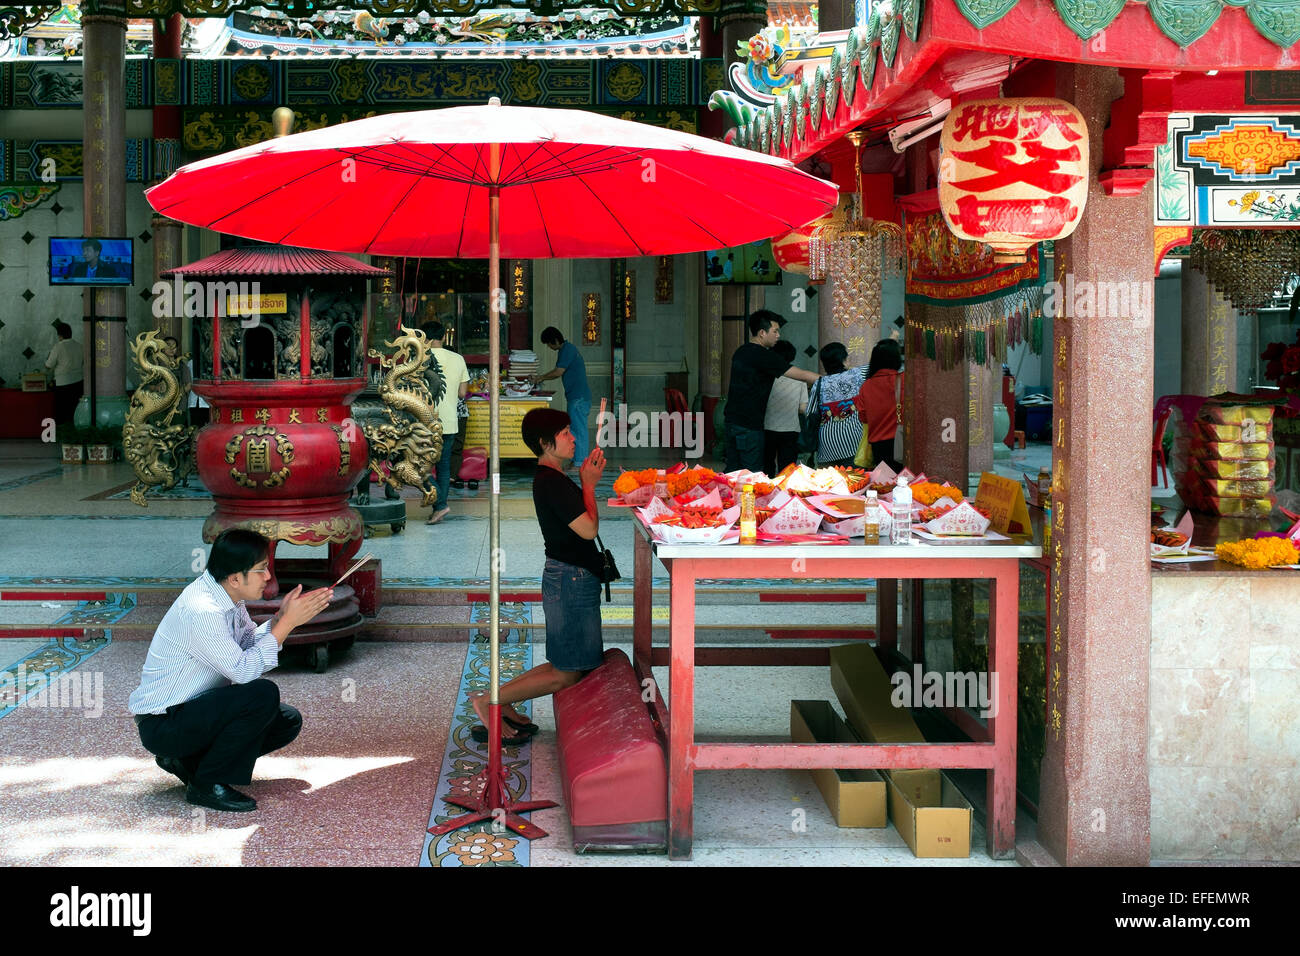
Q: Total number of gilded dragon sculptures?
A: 2